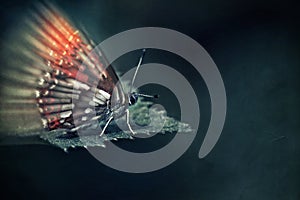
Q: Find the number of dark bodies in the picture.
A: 1